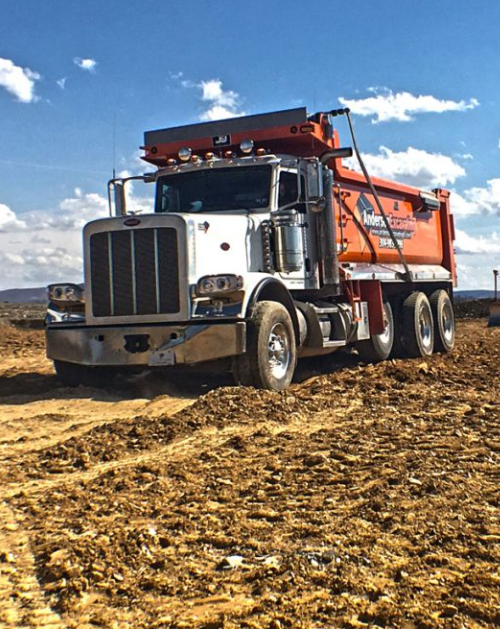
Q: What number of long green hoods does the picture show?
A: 0